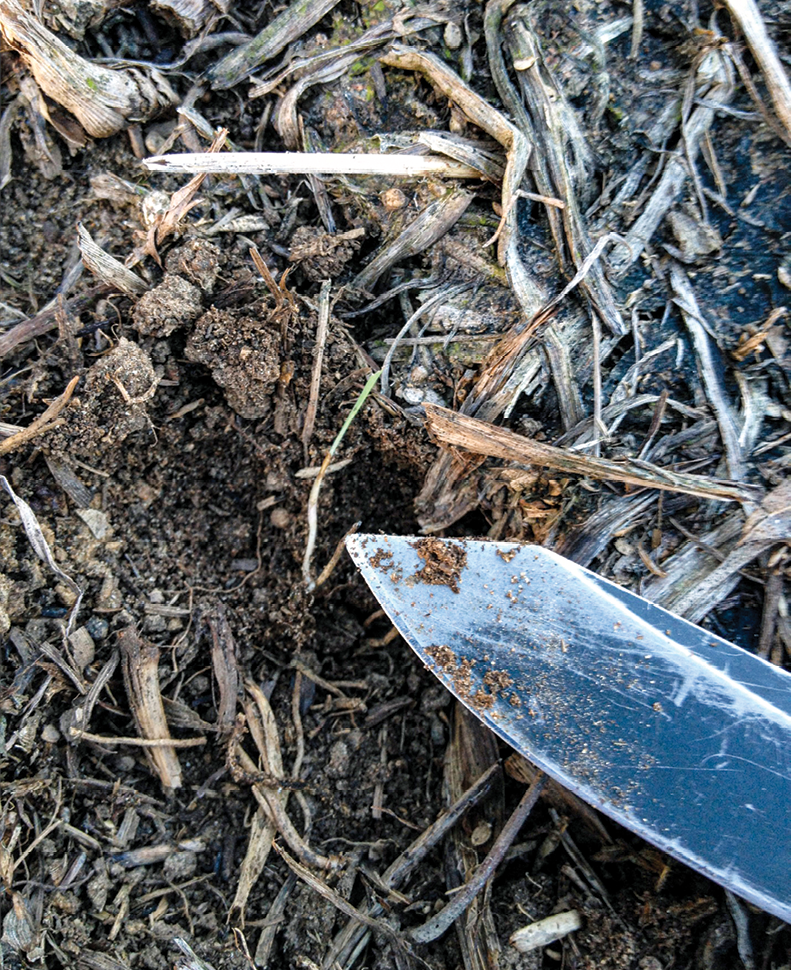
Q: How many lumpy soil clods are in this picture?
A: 5